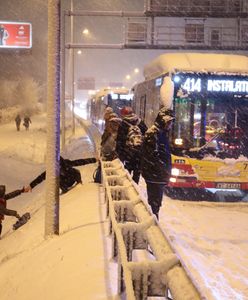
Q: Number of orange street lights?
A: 4